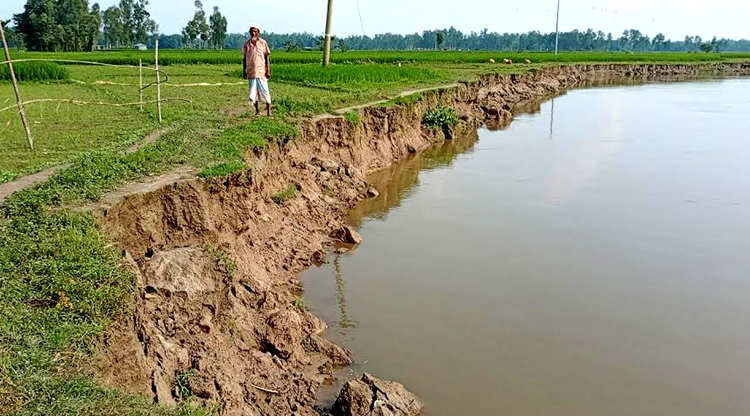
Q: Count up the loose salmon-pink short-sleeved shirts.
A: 1